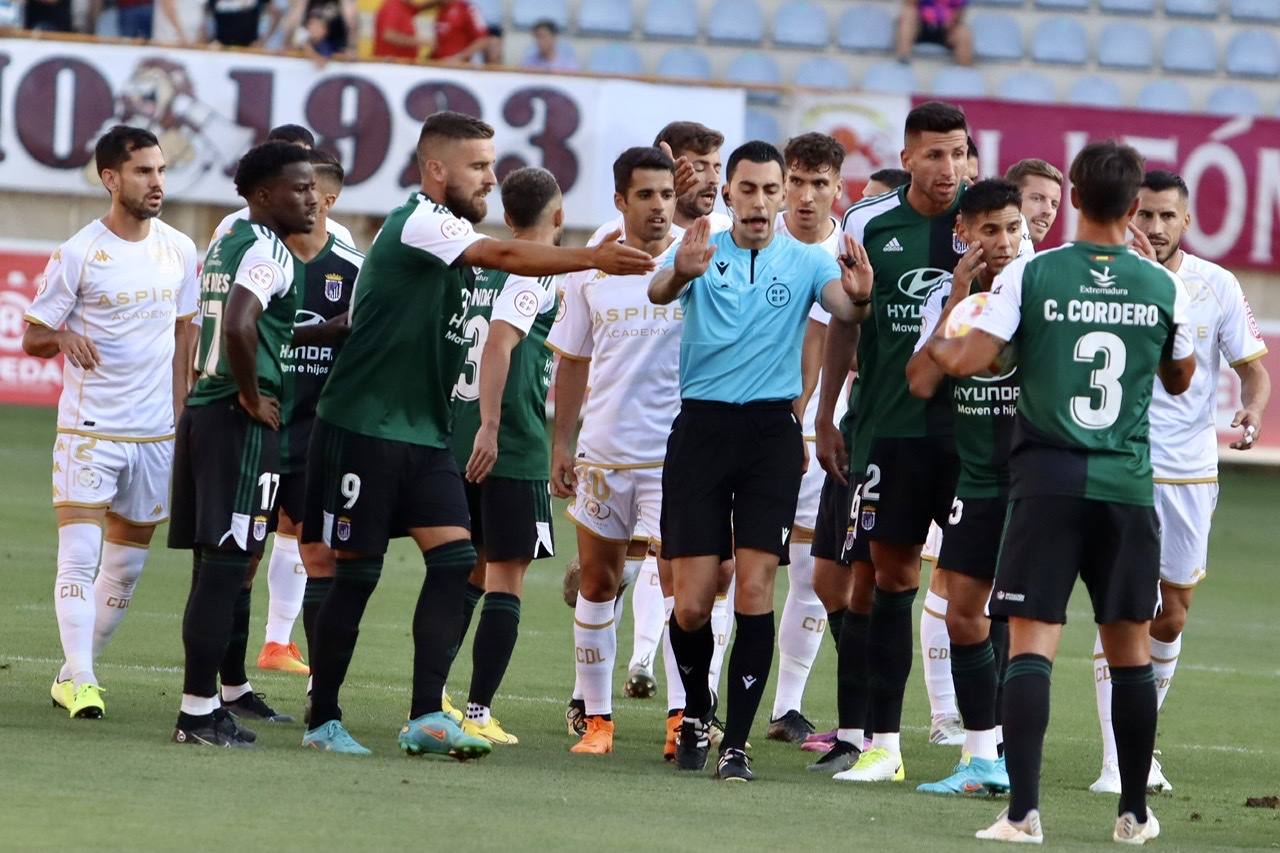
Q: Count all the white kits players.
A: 7